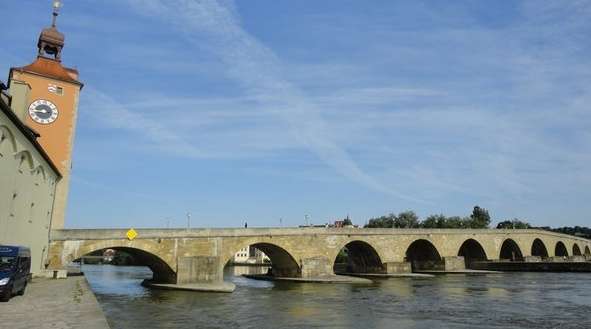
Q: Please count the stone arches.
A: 10